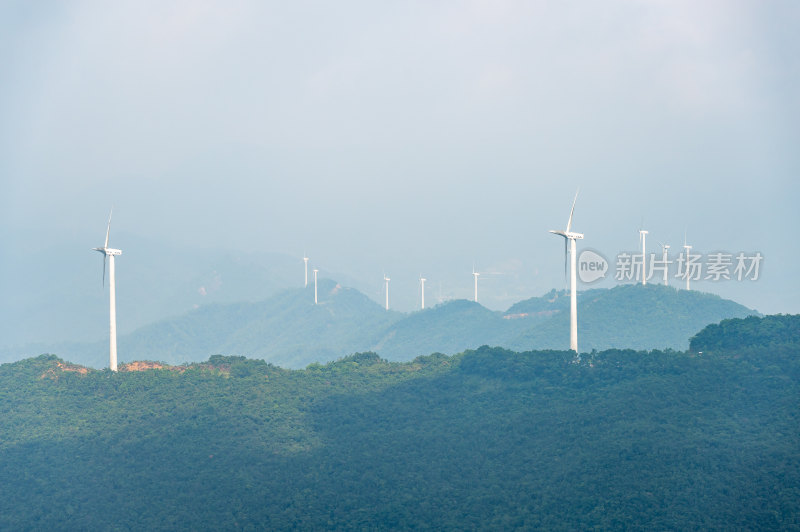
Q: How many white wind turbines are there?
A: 10